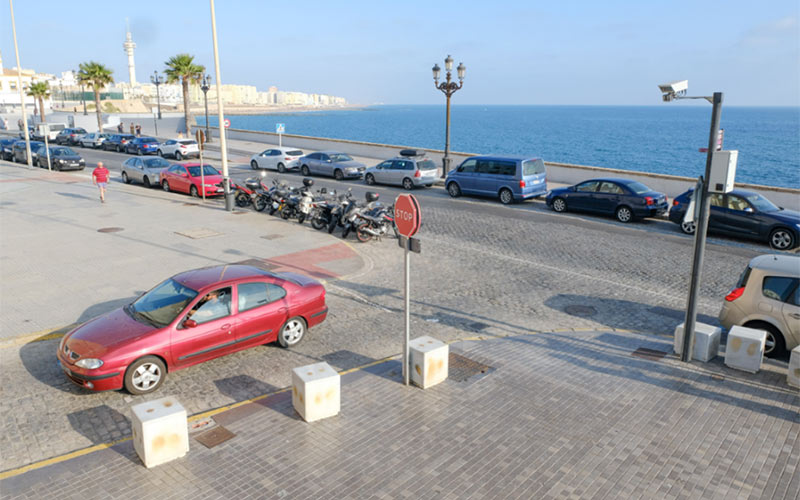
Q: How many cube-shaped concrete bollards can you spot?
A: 6